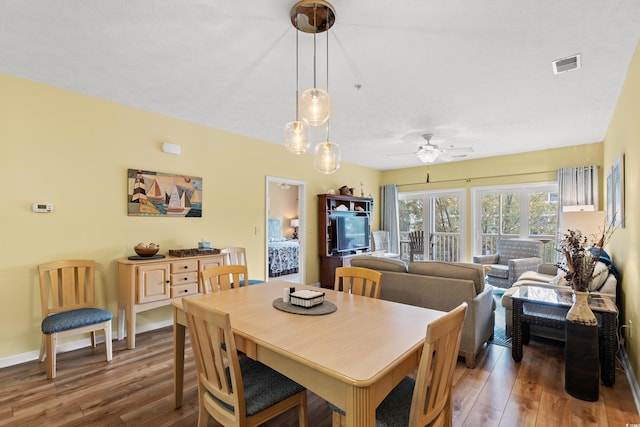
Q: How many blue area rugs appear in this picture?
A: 1